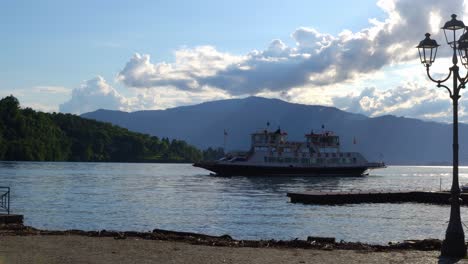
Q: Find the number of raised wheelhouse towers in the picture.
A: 2